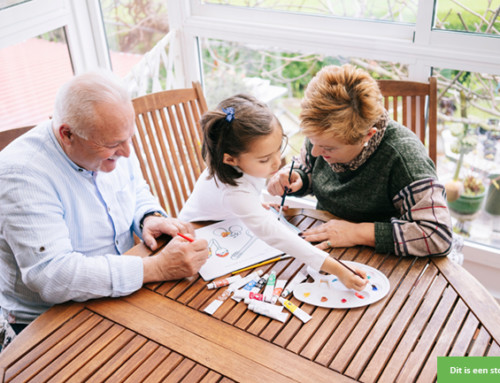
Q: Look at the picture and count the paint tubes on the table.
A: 12